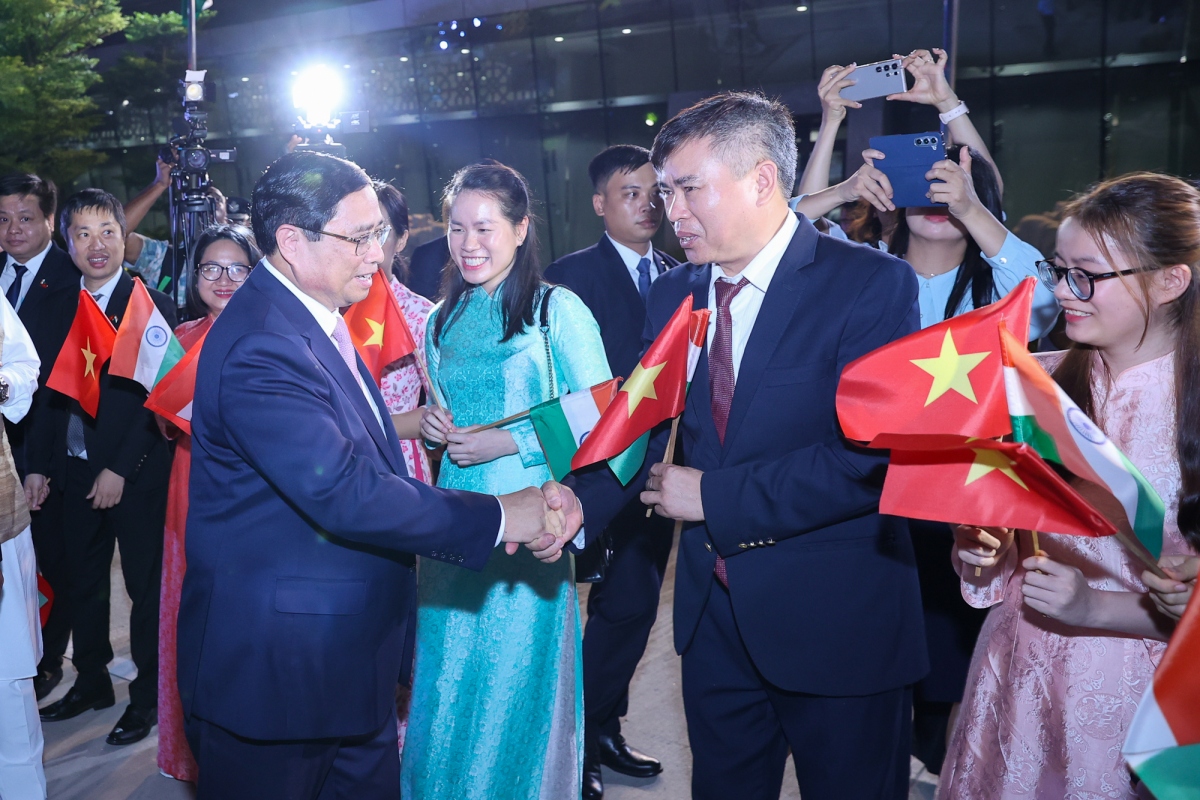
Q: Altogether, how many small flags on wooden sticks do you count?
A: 11